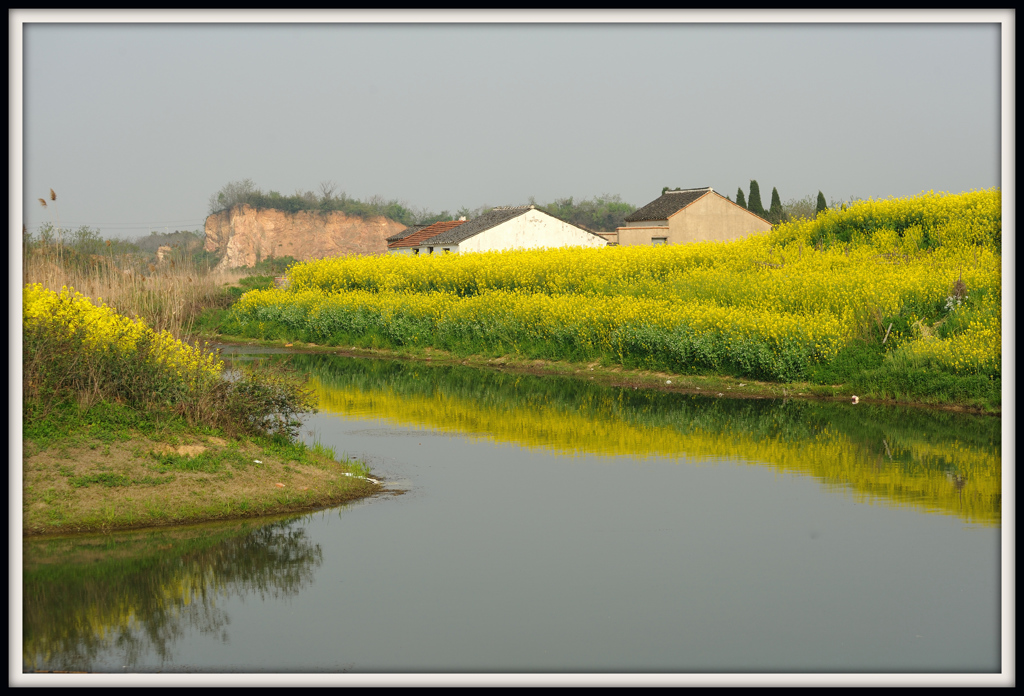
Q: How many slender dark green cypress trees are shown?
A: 4